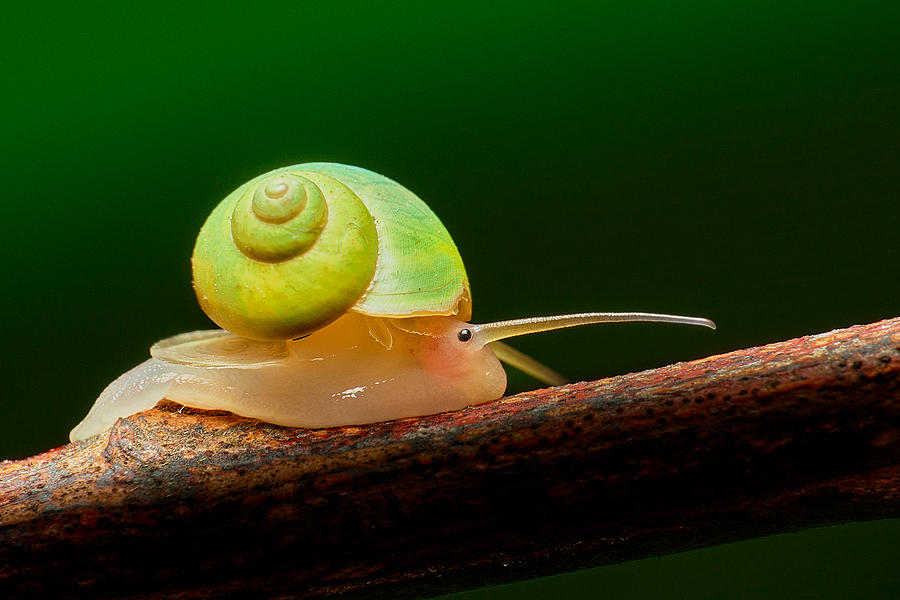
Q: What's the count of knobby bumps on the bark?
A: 1